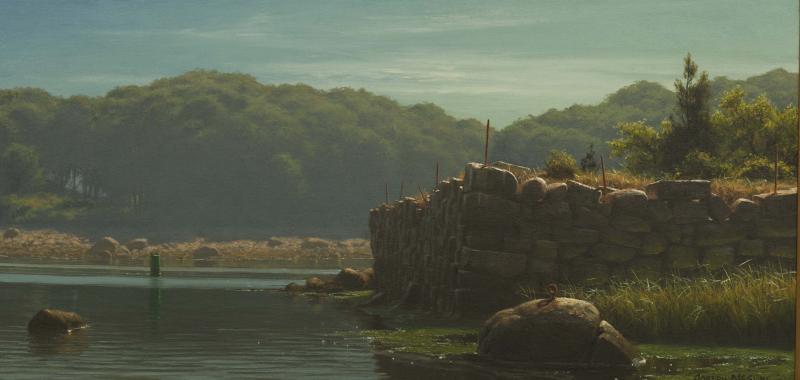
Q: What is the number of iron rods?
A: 7